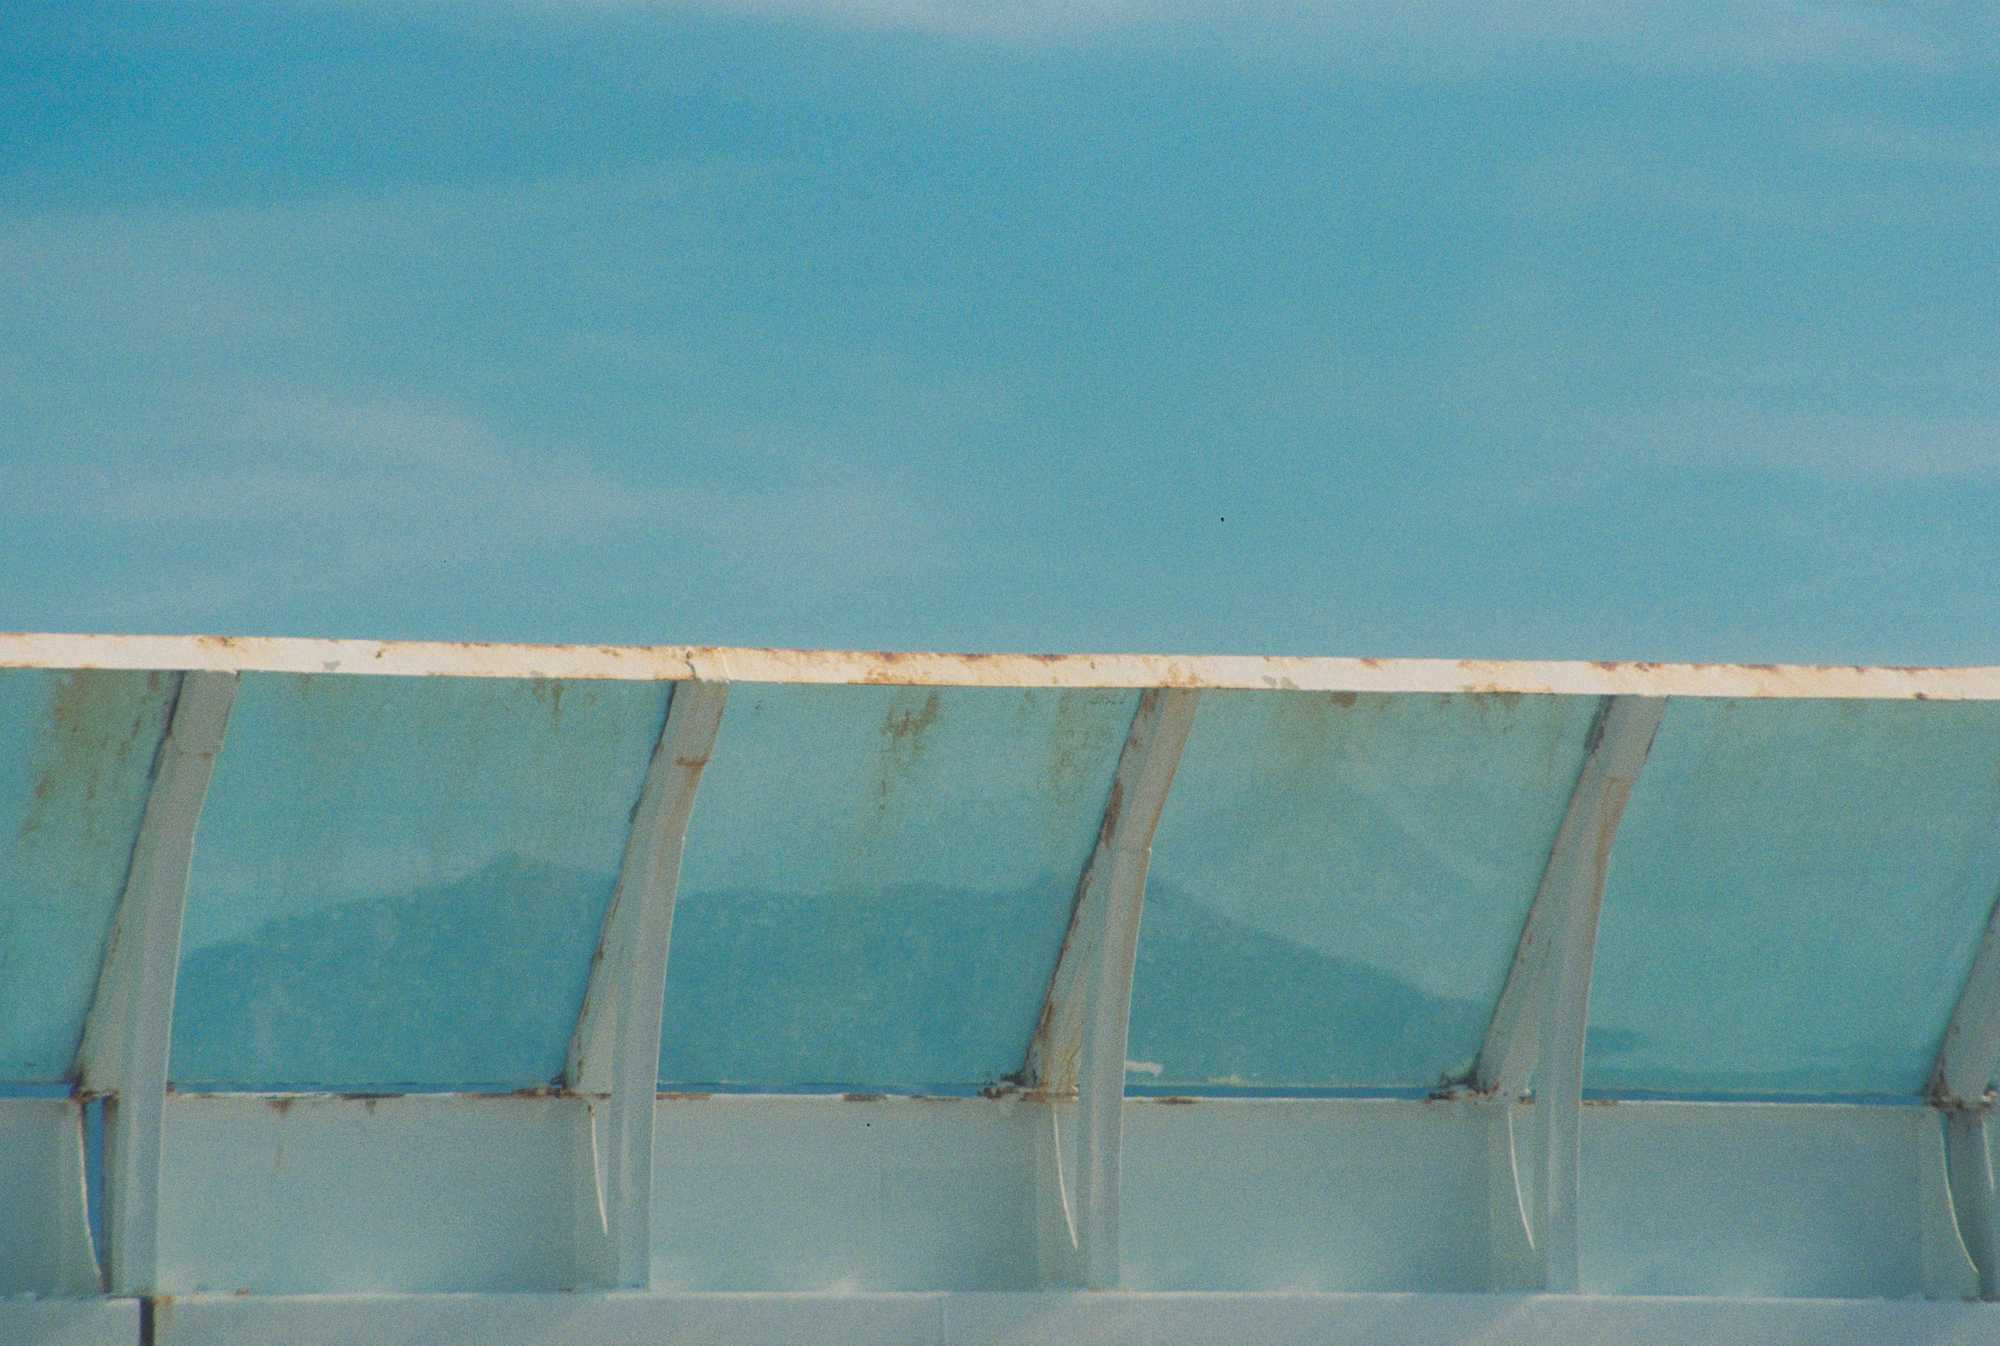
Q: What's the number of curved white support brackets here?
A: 5